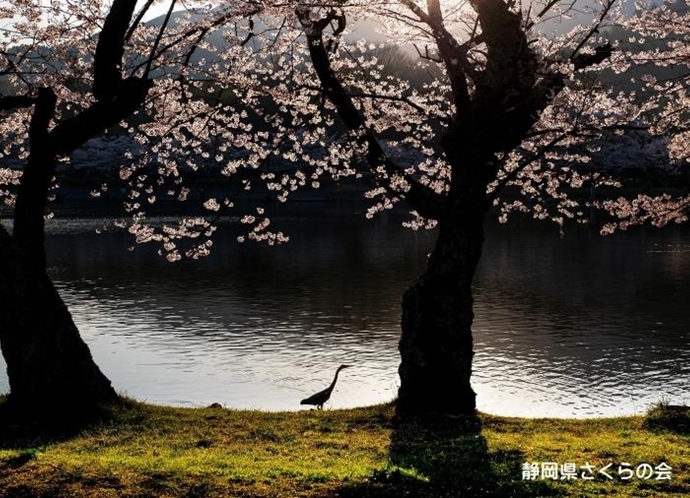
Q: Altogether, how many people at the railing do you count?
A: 0